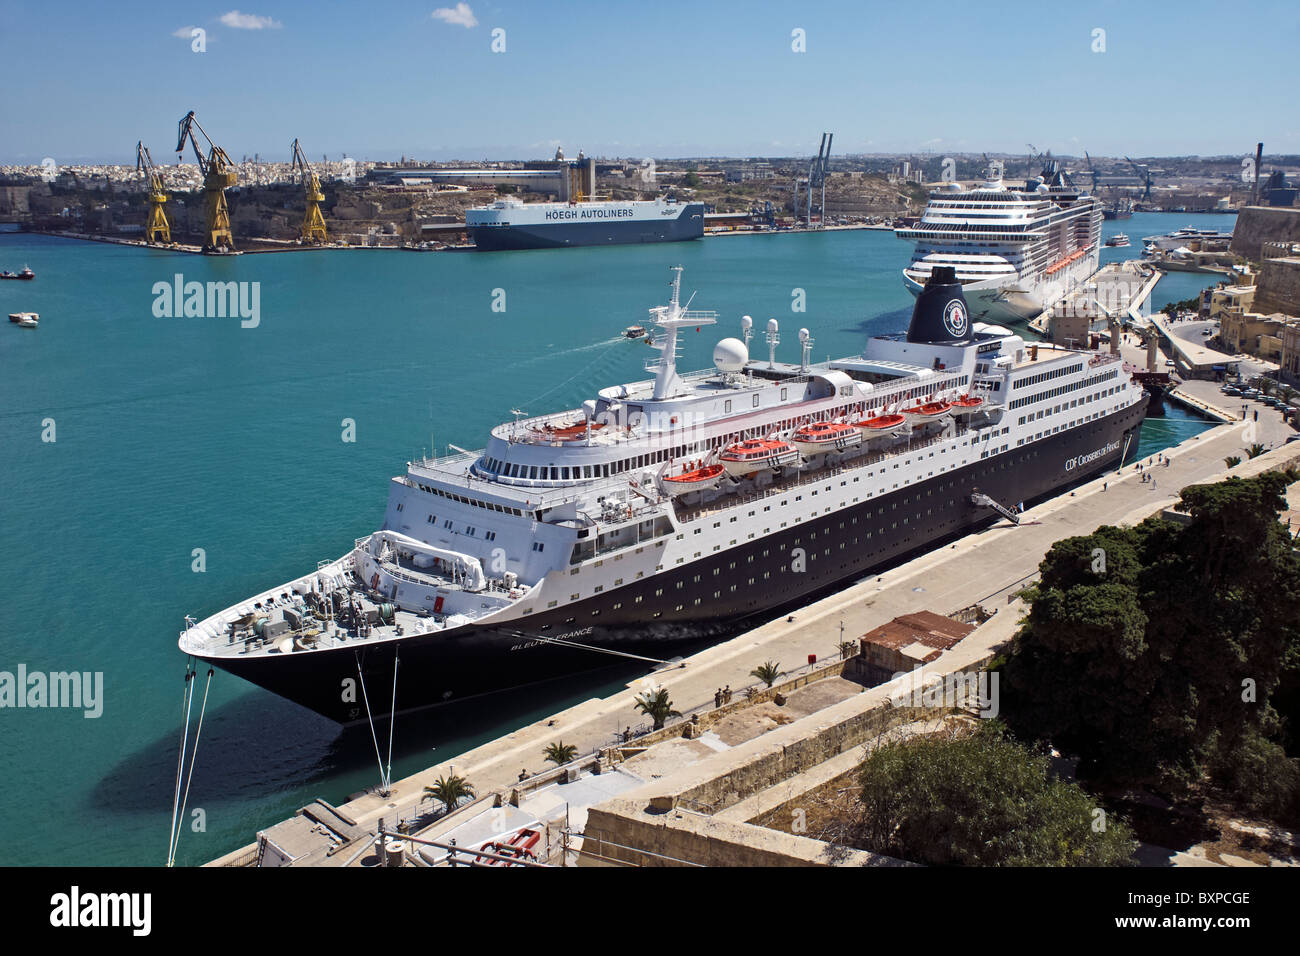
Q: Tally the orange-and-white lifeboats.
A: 6